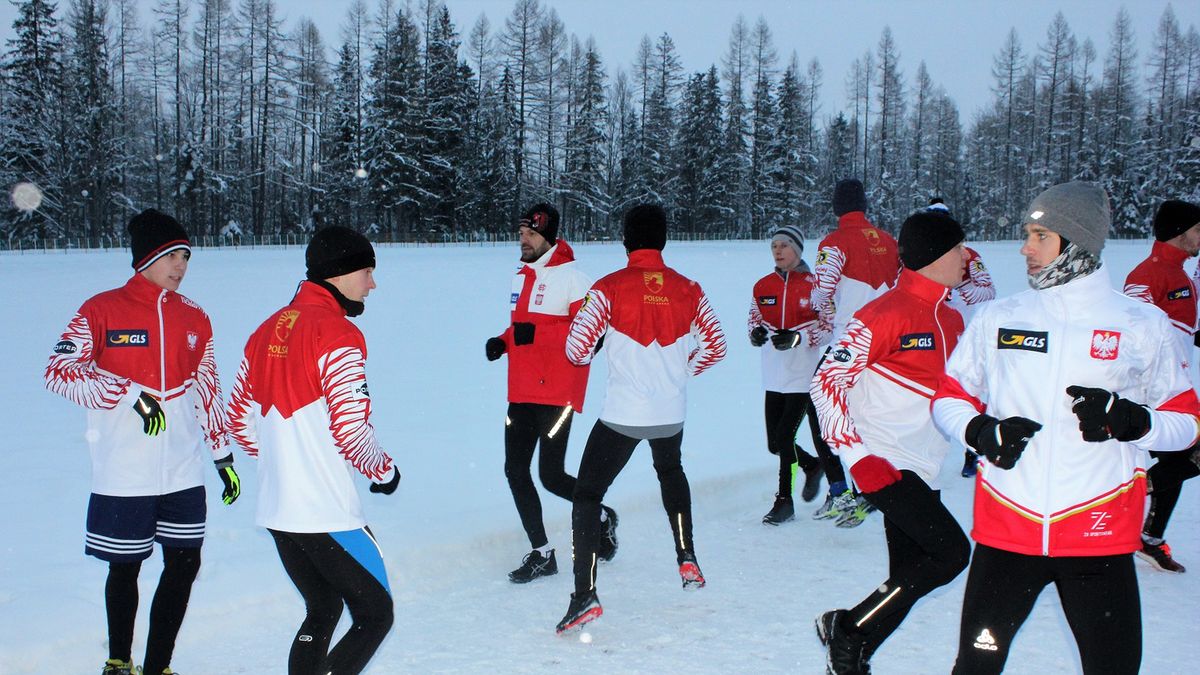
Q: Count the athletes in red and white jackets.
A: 10